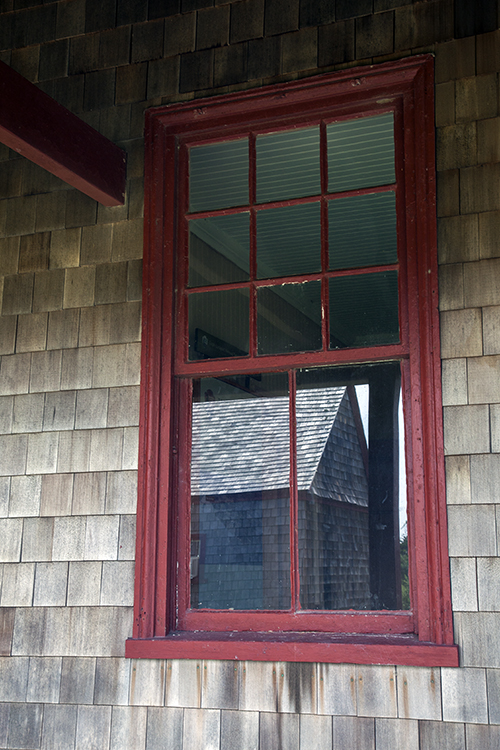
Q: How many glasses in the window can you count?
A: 11